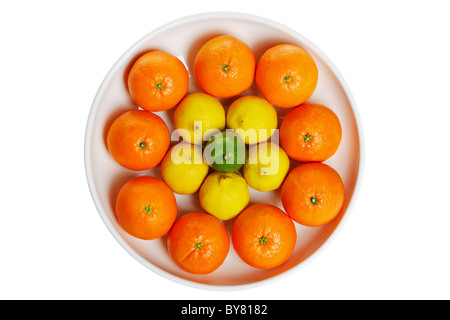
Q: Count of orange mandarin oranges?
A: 9